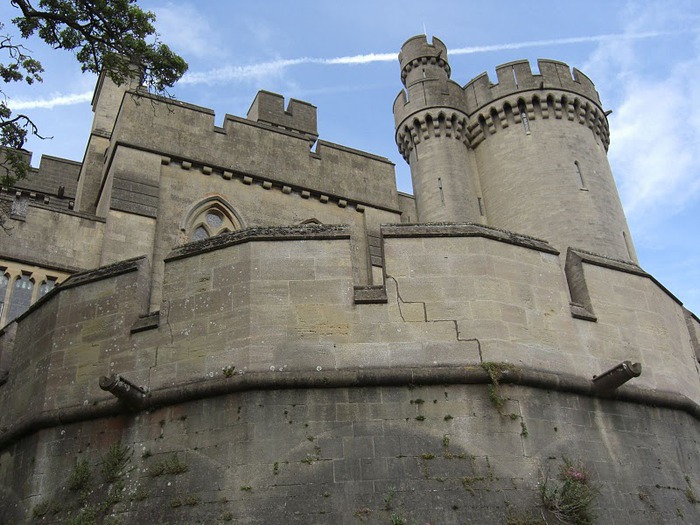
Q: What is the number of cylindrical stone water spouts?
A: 2